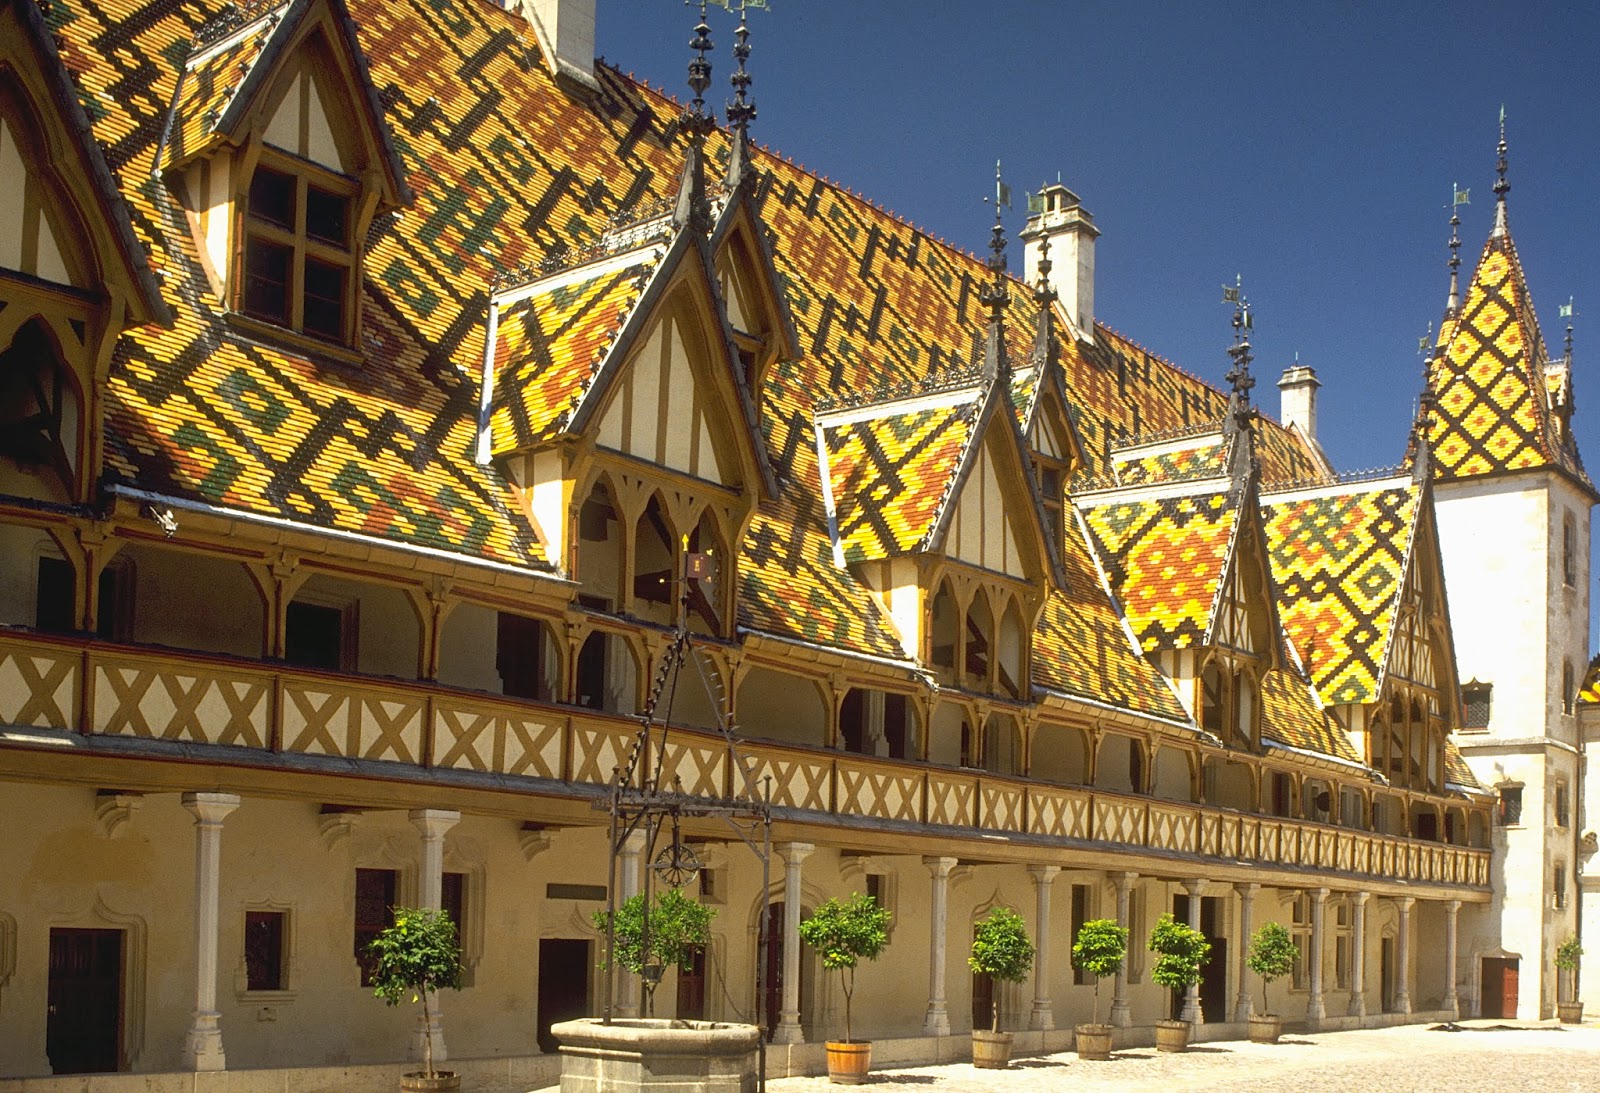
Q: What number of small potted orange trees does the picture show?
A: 8